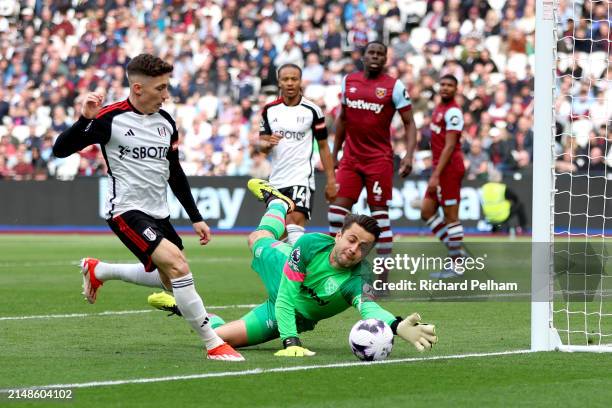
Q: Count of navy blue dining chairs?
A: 0